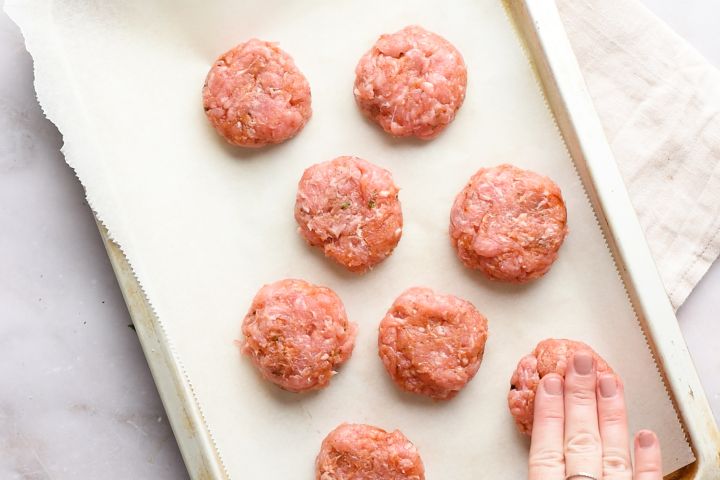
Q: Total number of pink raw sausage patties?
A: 8